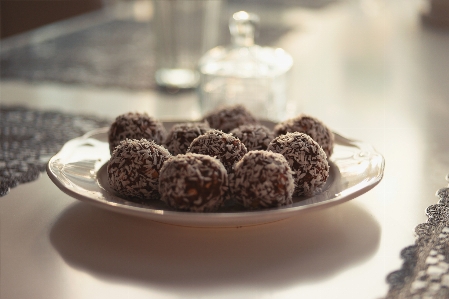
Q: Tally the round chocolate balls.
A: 10